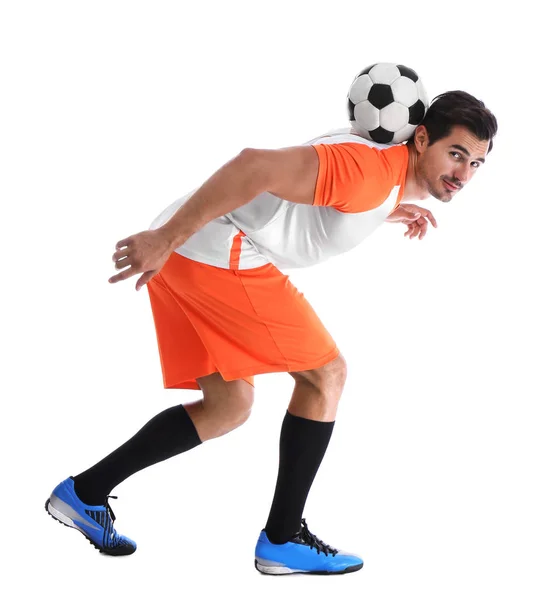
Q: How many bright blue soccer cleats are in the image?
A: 2